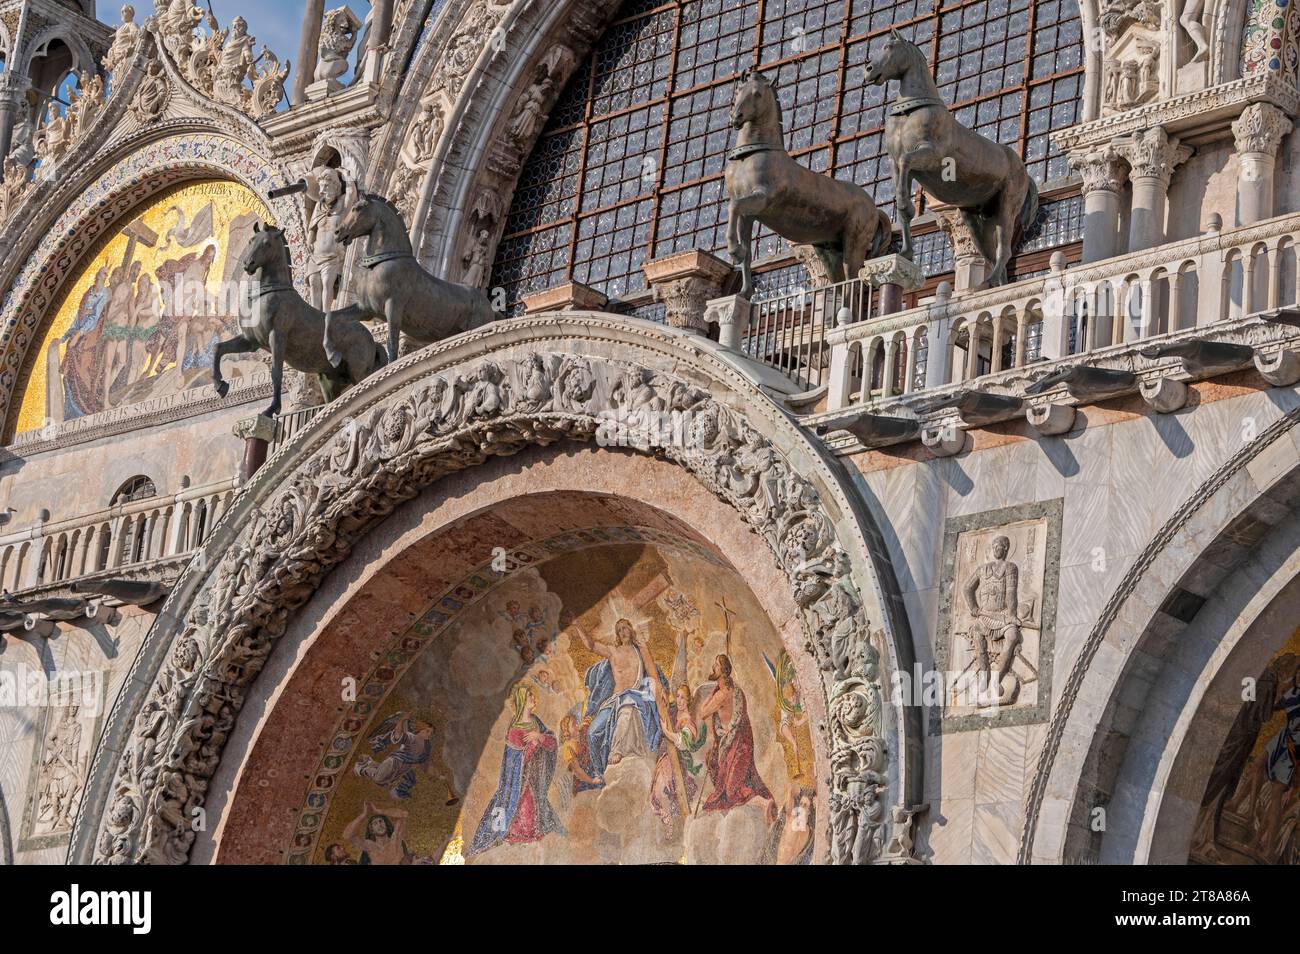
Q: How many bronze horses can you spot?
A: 4